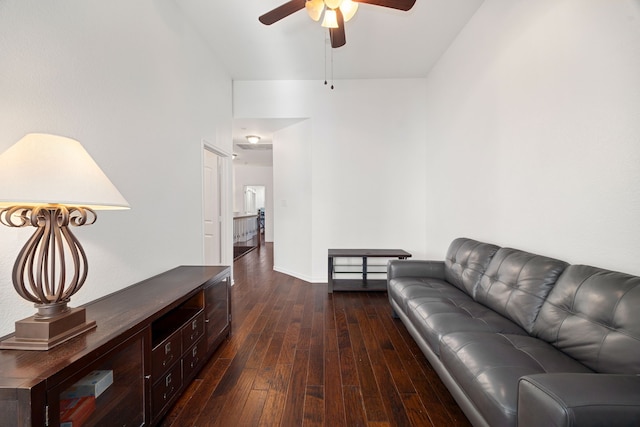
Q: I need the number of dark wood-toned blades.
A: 3